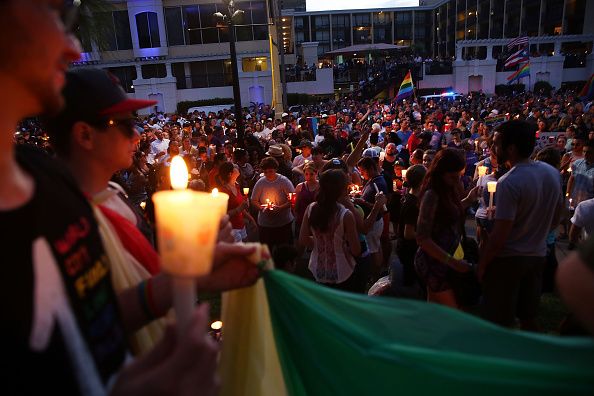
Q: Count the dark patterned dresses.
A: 1